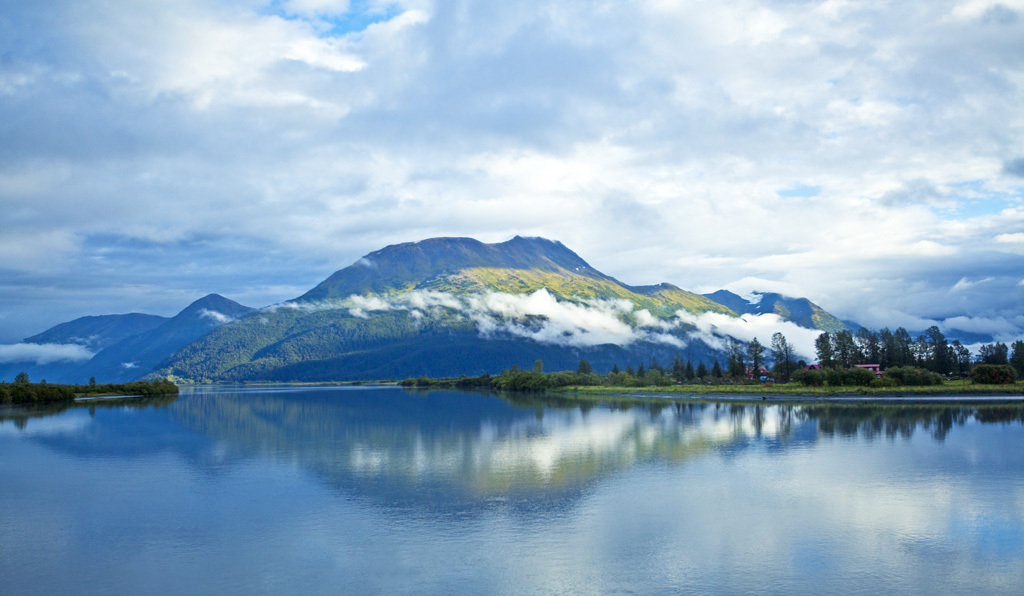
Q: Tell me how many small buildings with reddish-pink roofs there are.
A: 3